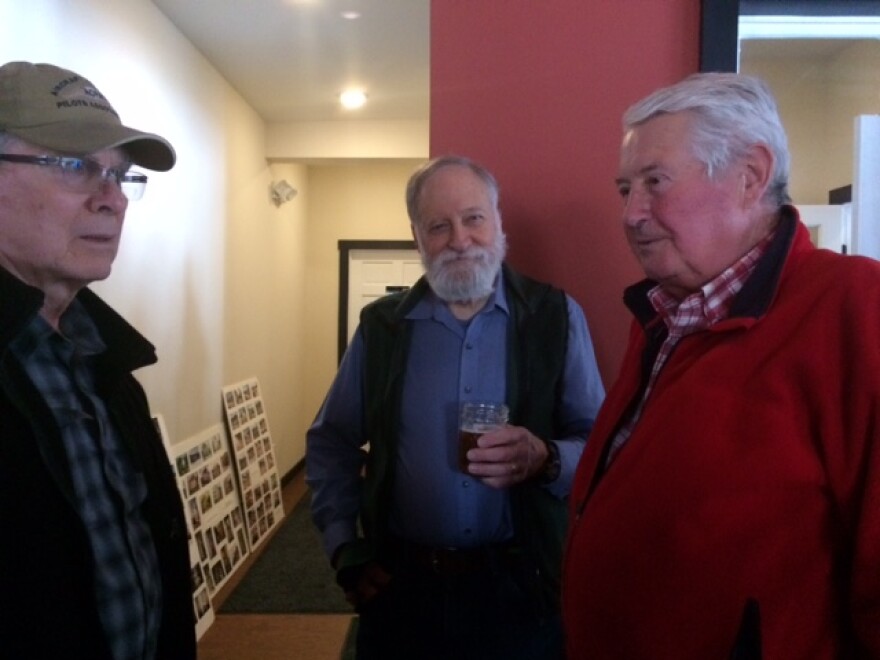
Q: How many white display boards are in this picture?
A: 3